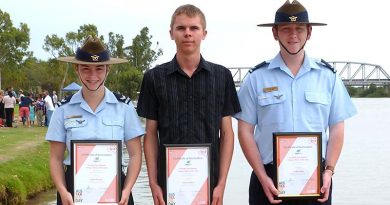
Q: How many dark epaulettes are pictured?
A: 4